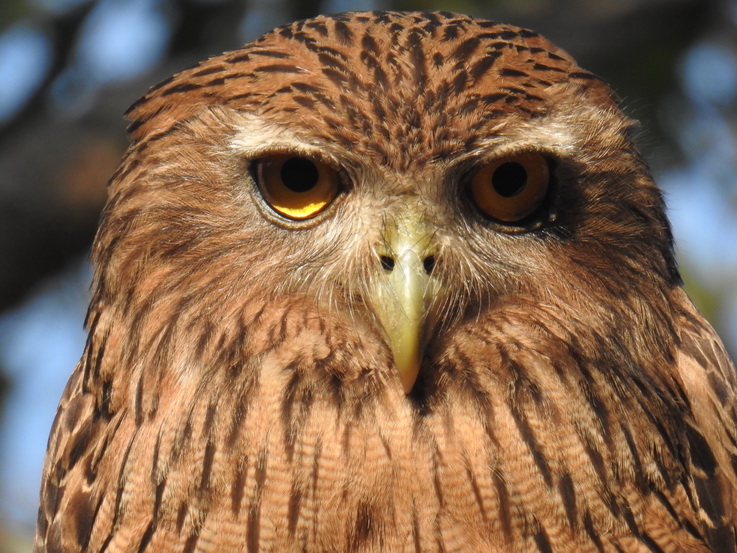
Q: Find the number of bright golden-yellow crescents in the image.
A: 1